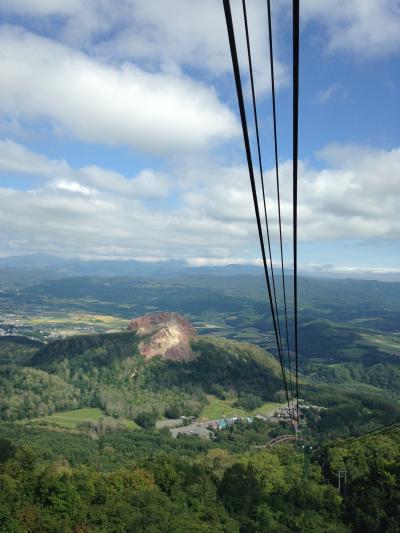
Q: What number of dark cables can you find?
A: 4